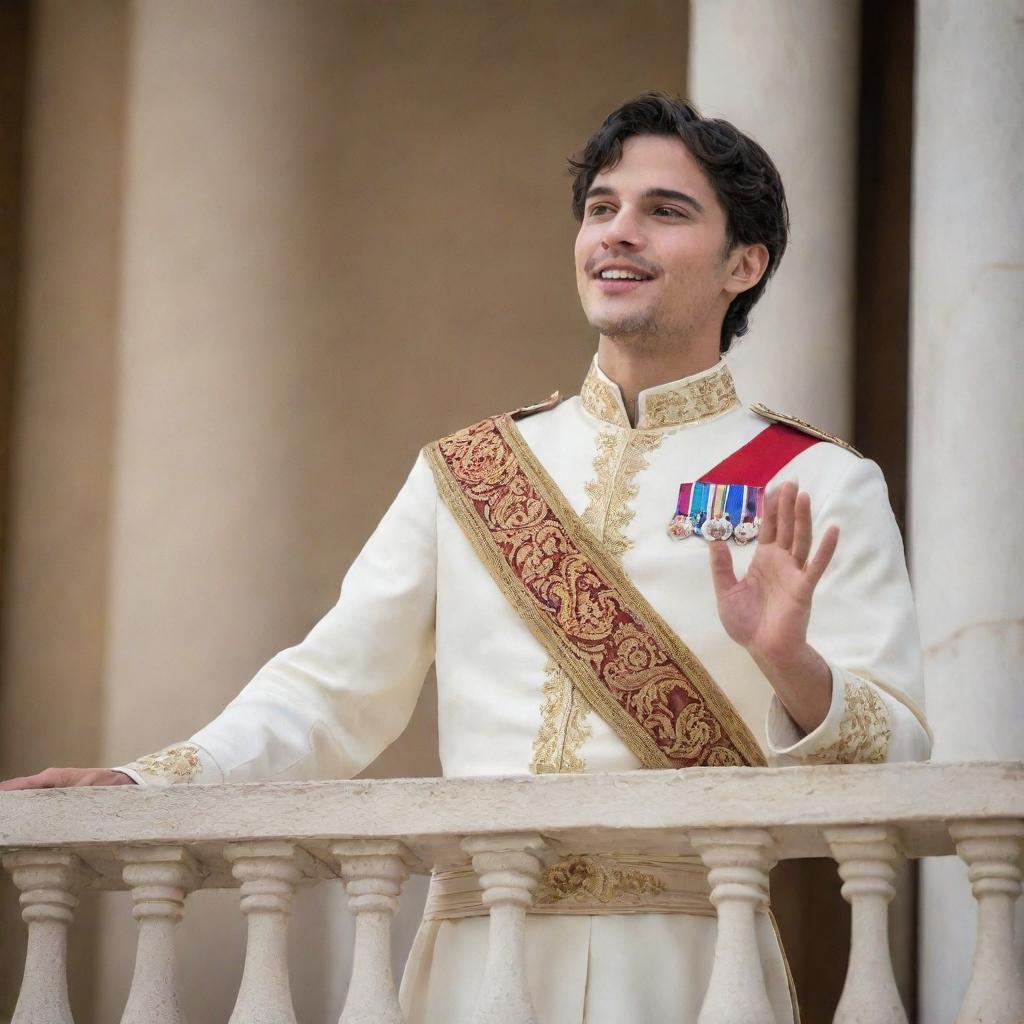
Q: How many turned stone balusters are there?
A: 8